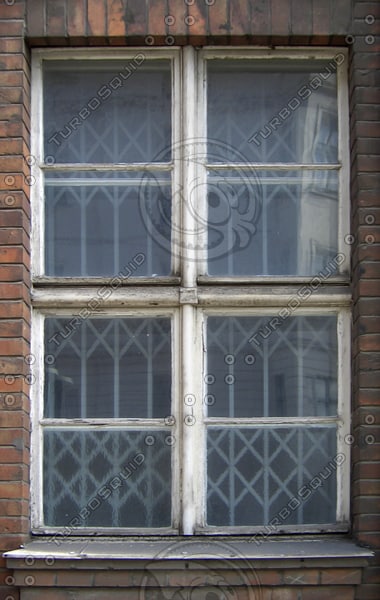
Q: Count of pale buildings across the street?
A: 1